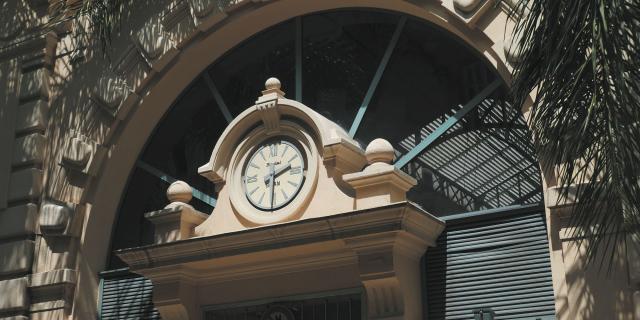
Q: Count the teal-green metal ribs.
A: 5